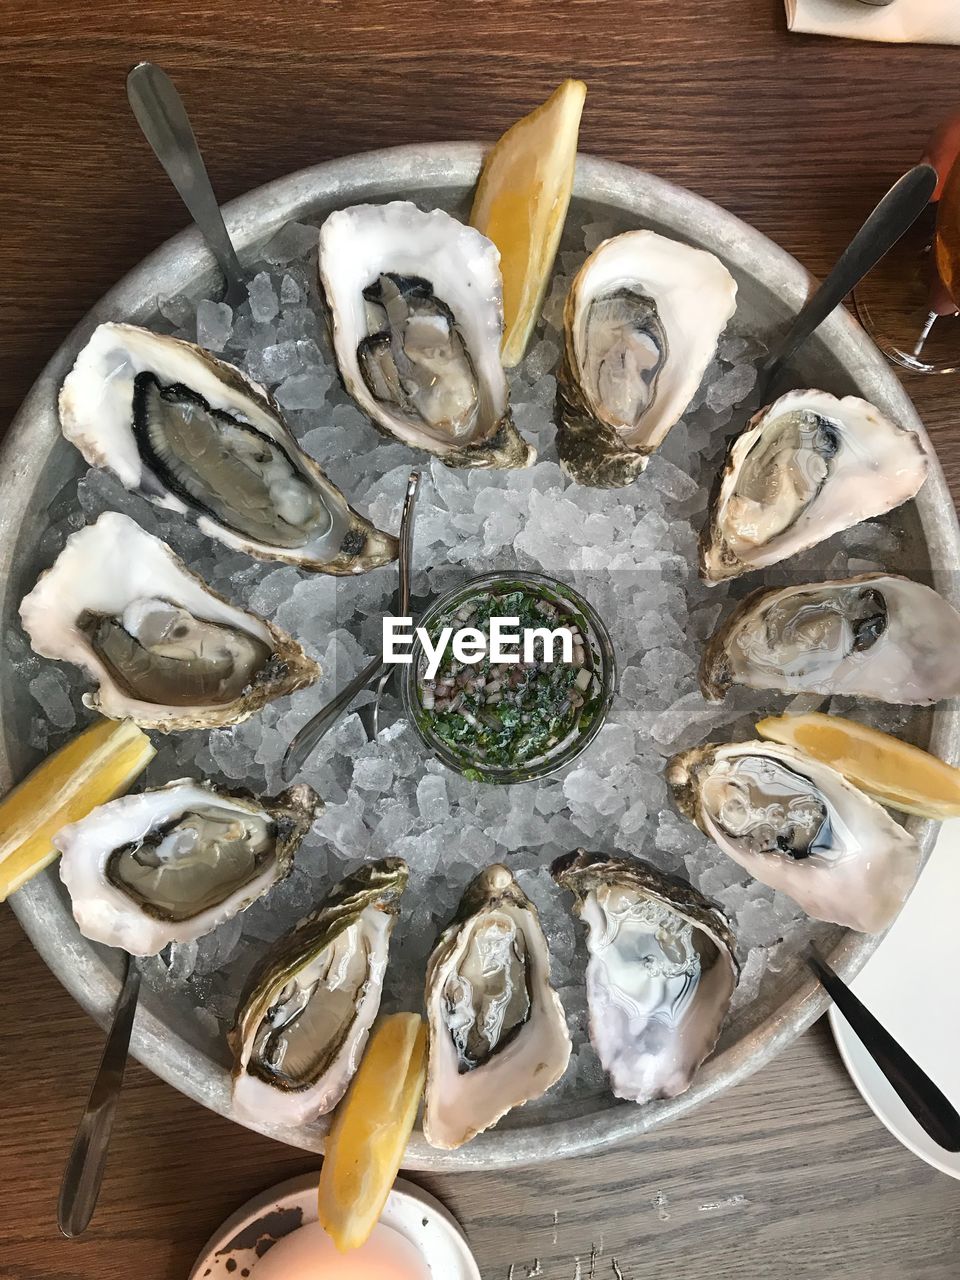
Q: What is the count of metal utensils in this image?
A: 6